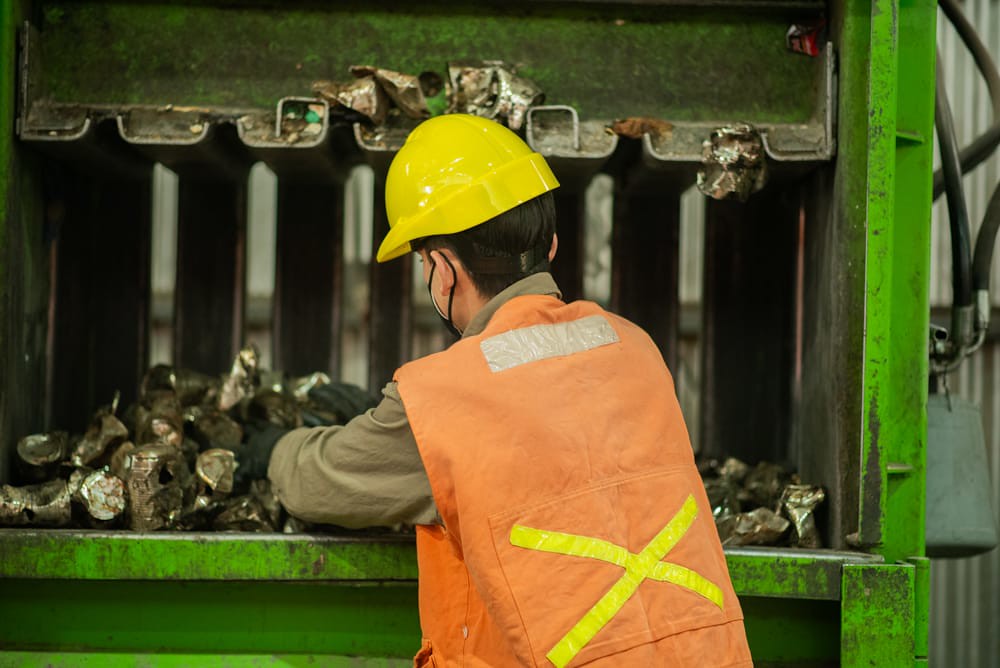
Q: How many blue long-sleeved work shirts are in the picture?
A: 0